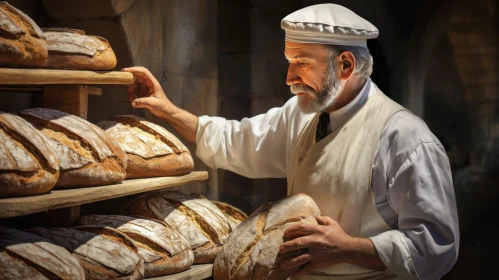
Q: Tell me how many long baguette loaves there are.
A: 0